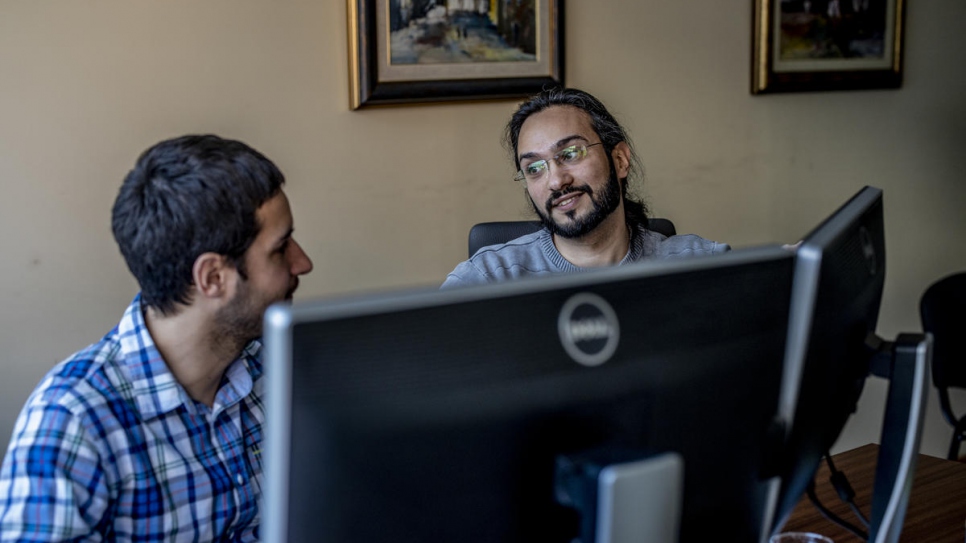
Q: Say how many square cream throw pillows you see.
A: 0